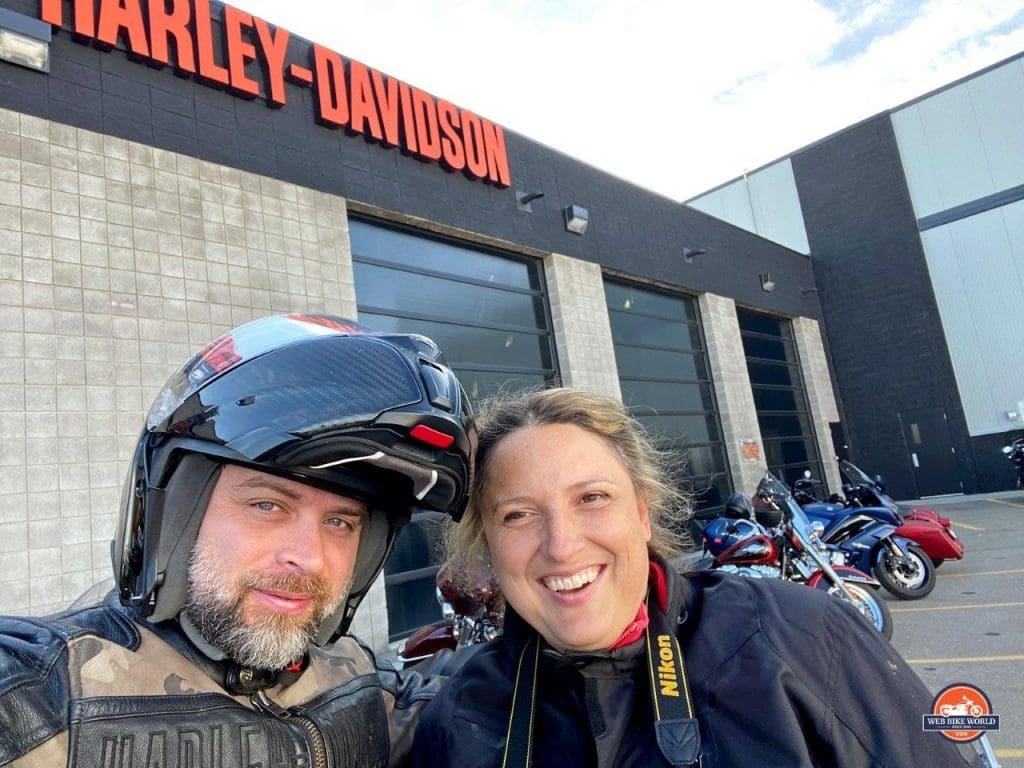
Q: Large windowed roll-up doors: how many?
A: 3